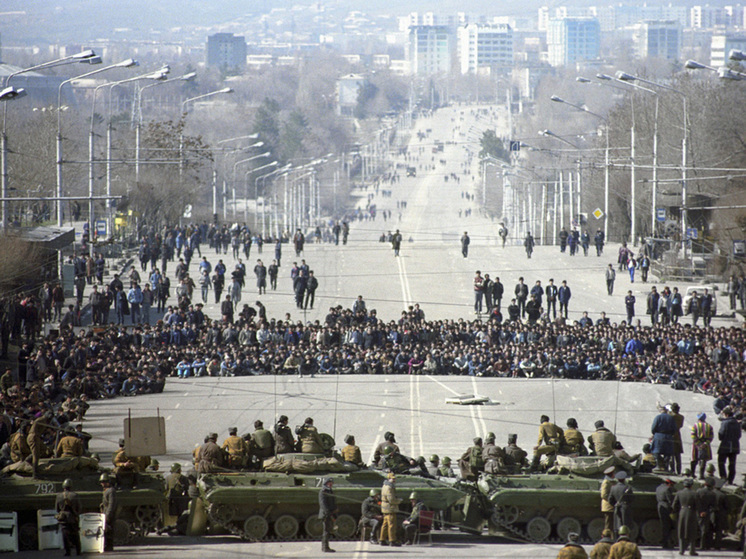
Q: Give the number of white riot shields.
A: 3